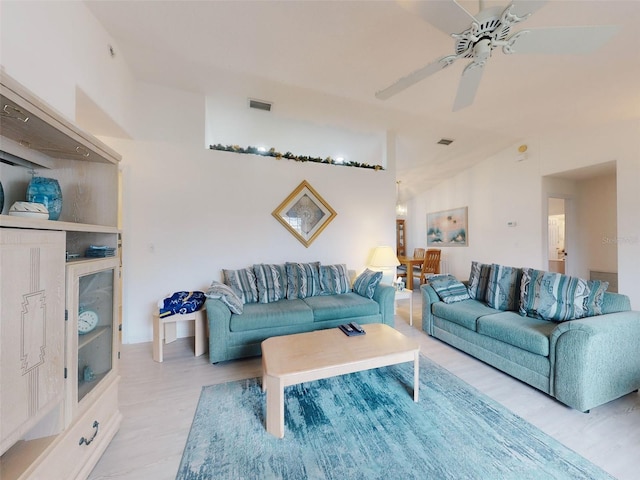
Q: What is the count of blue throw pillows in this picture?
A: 11